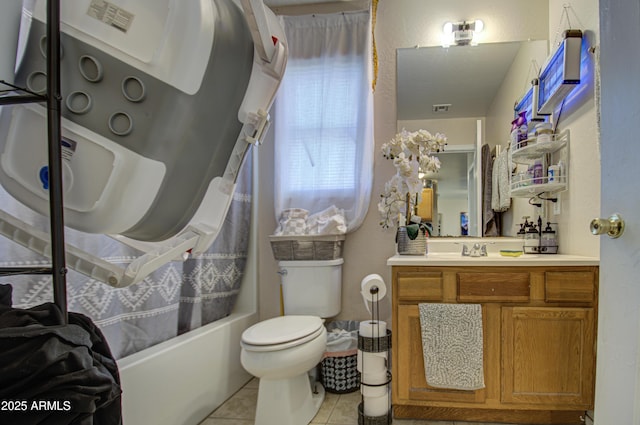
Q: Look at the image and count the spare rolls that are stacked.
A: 4